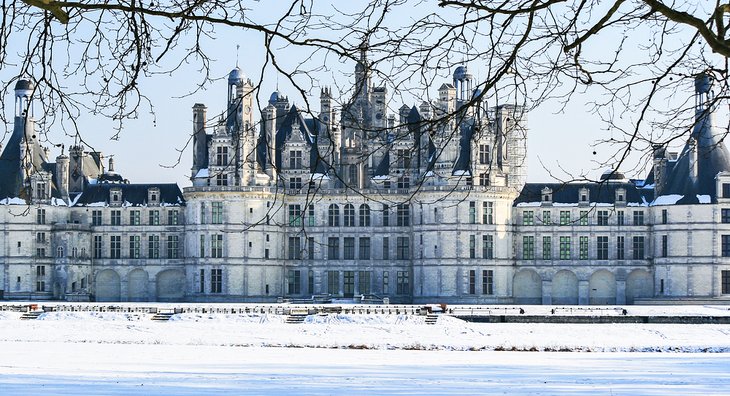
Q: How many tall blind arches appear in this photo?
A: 7